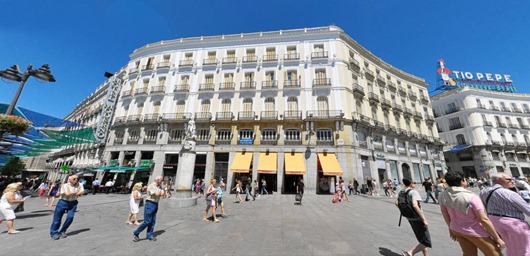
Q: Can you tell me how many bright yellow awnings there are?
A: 4